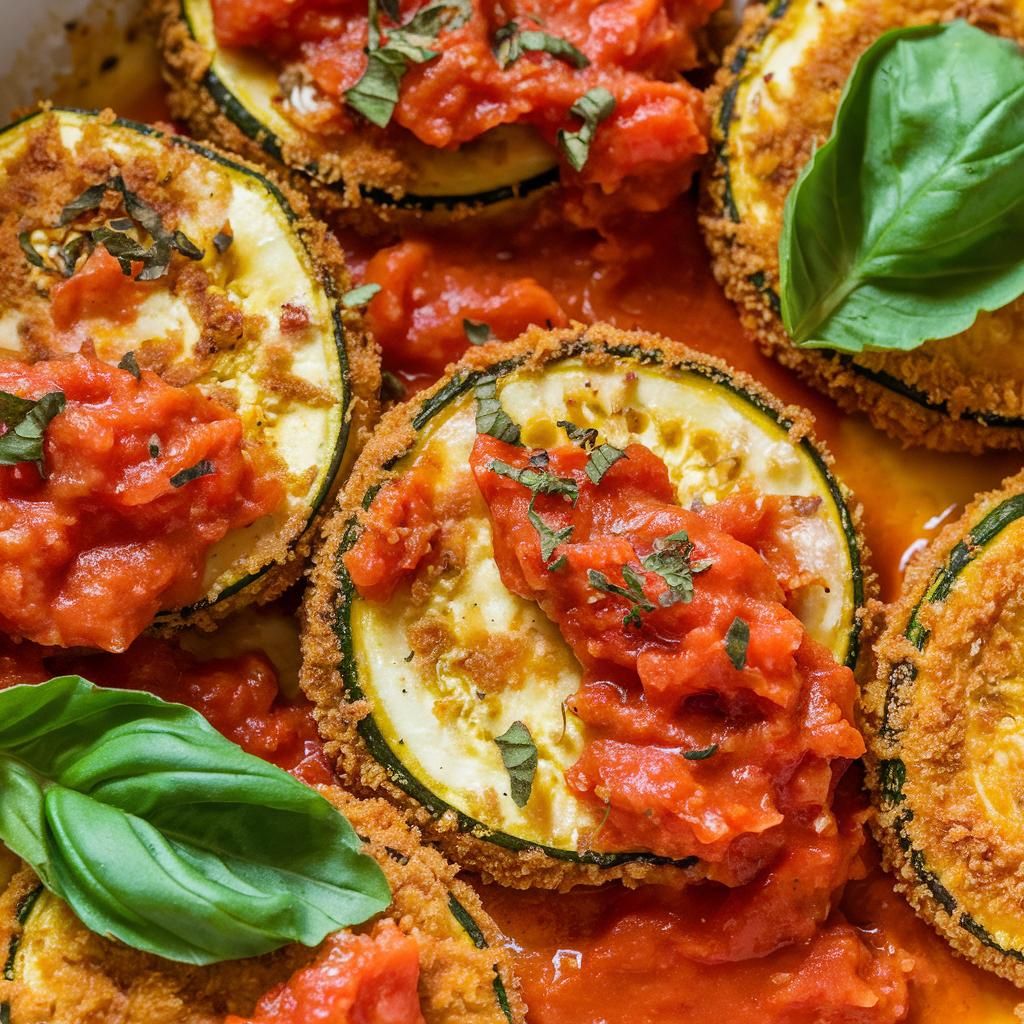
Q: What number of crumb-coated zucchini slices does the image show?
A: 6